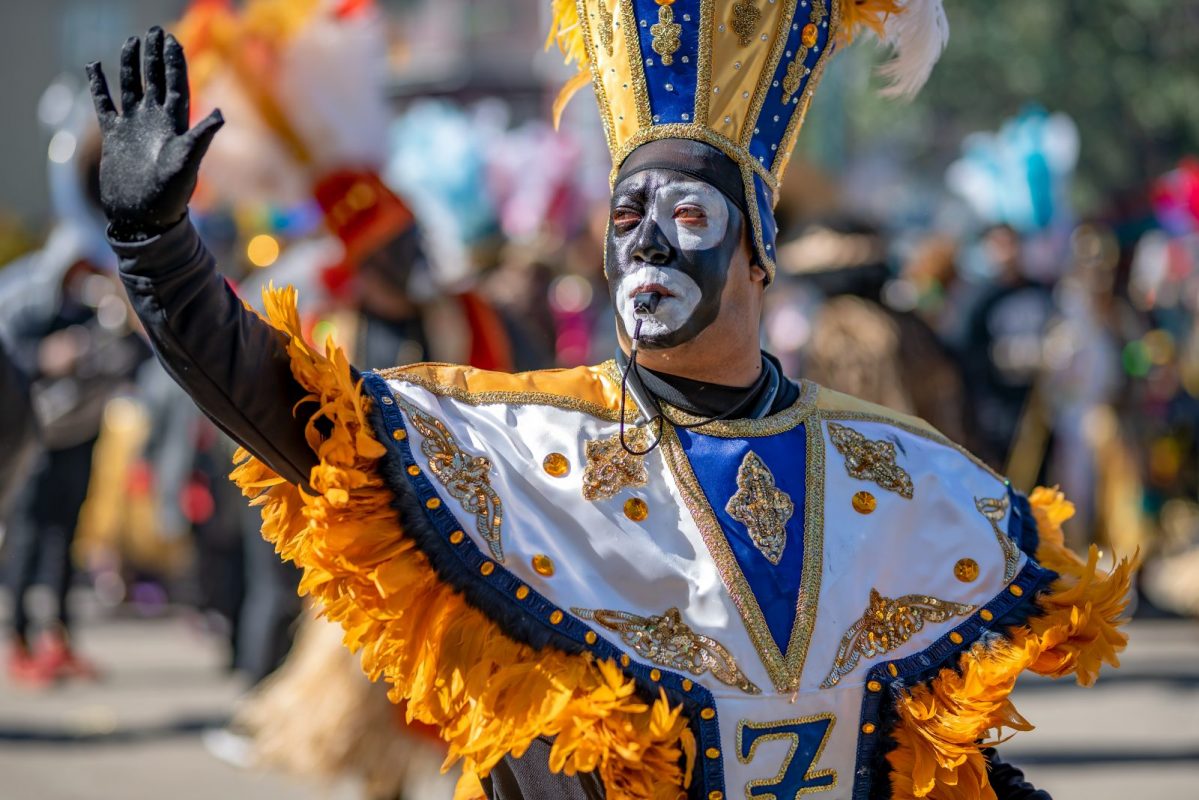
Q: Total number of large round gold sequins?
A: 5